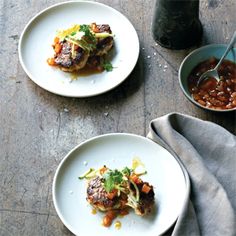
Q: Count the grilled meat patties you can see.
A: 4